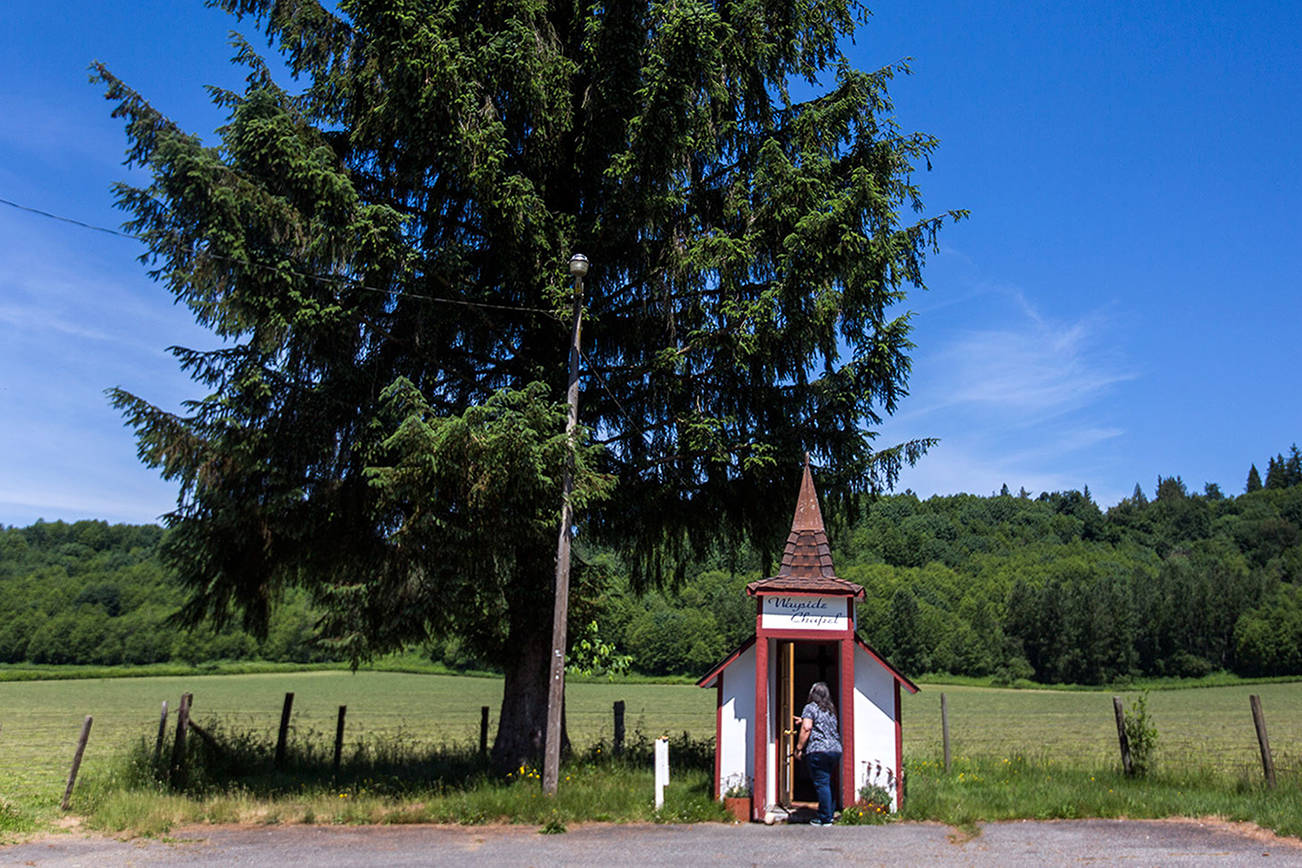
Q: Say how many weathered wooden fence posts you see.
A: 10